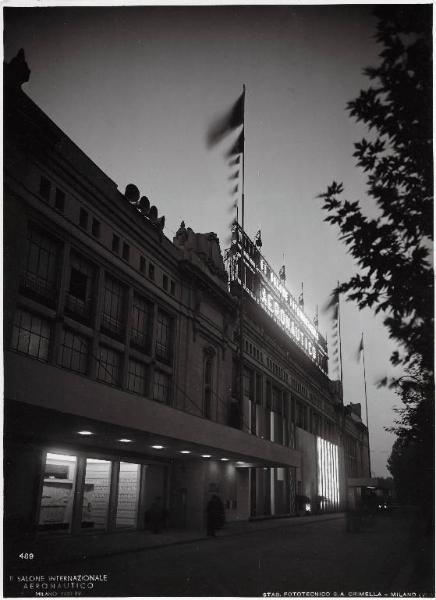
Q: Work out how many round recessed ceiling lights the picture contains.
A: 7